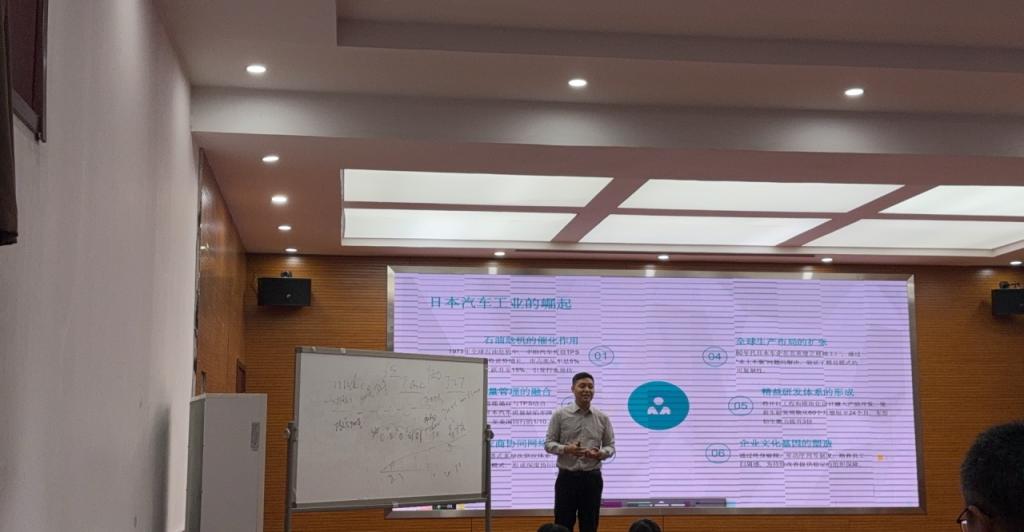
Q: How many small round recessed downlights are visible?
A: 11